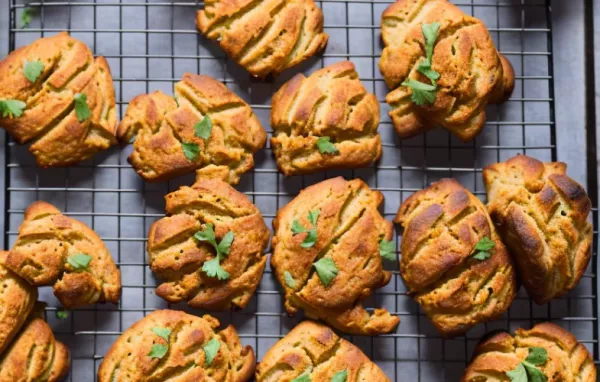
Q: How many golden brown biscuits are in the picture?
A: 15